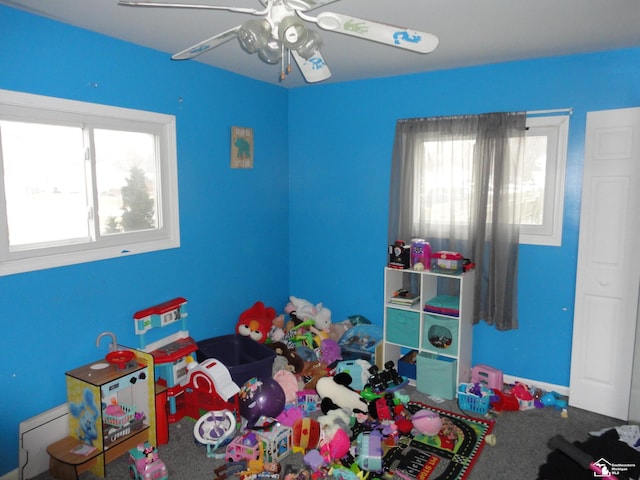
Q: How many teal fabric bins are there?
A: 3